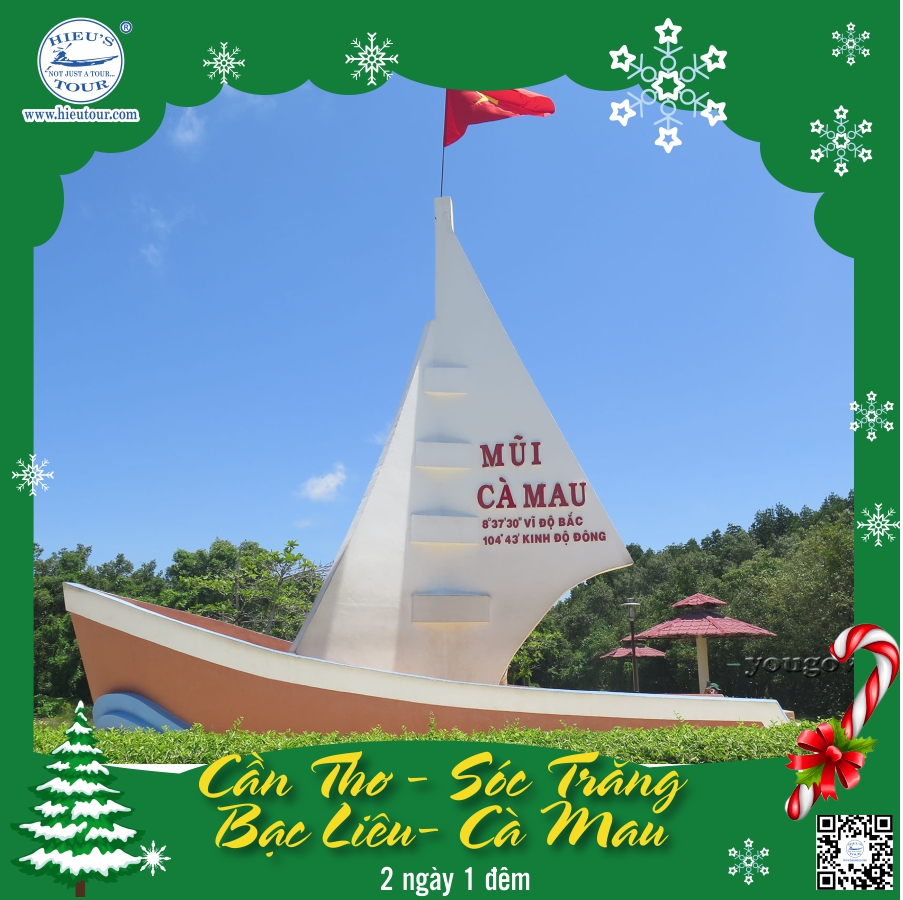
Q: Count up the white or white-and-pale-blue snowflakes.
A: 10